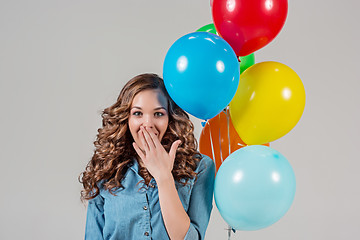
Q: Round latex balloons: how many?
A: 6